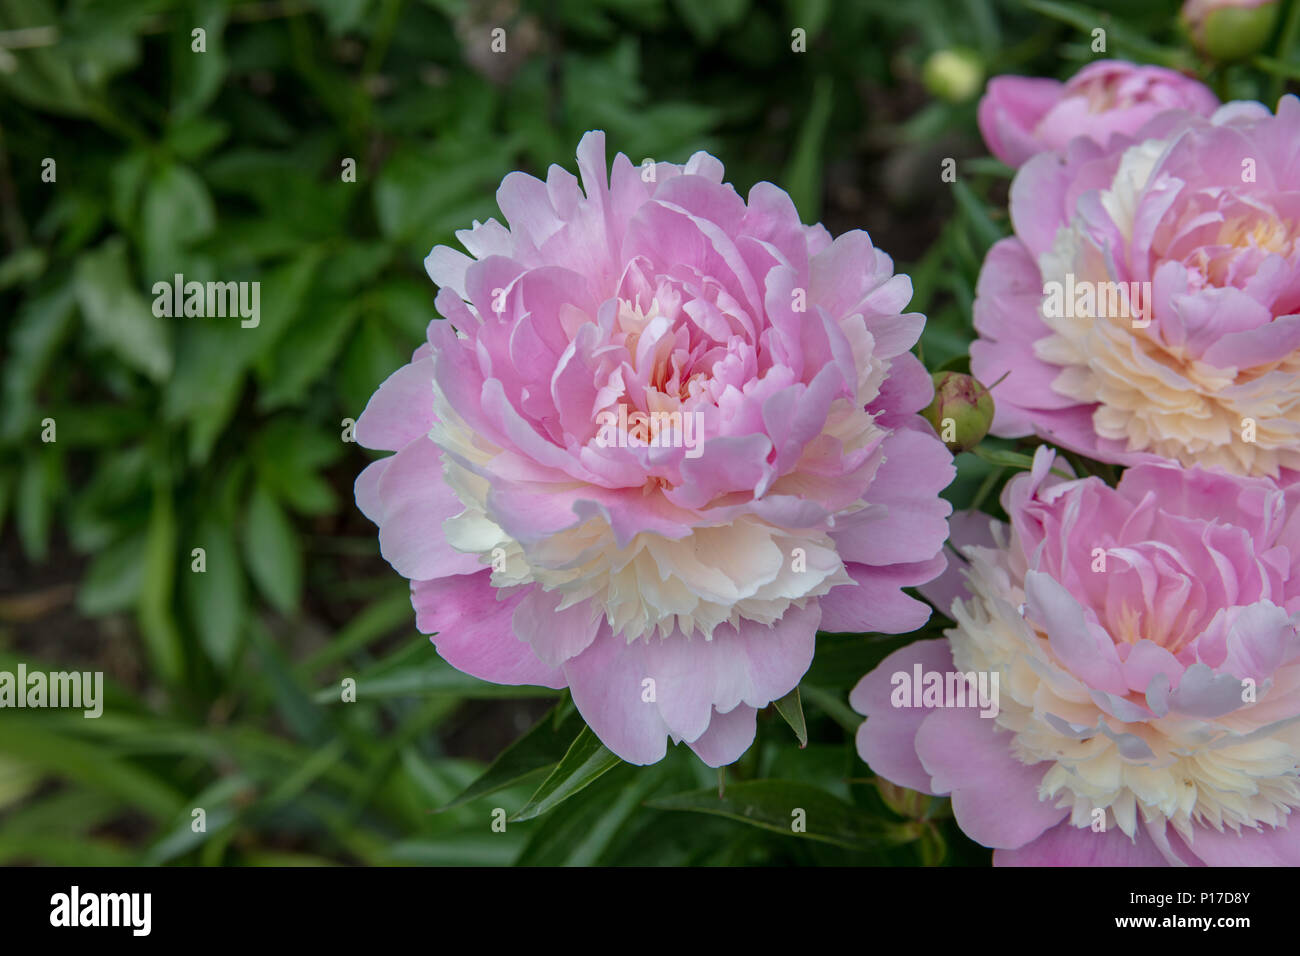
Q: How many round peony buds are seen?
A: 3